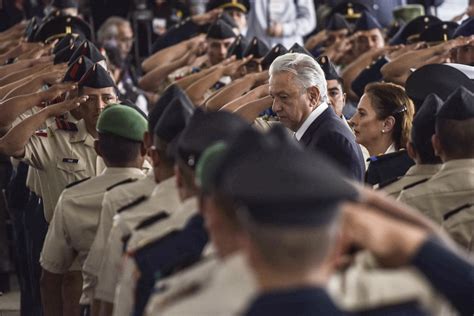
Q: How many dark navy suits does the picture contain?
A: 1